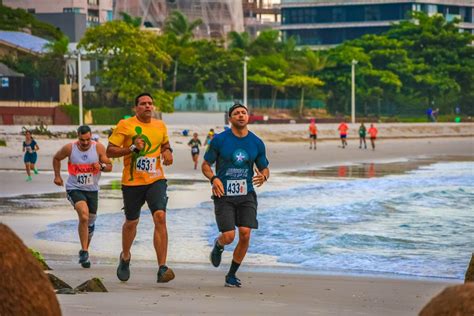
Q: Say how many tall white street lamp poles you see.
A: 3